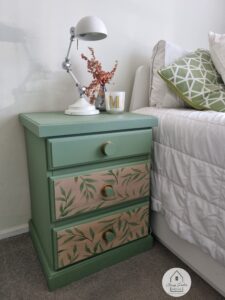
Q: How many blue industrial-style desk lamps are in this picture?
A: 0